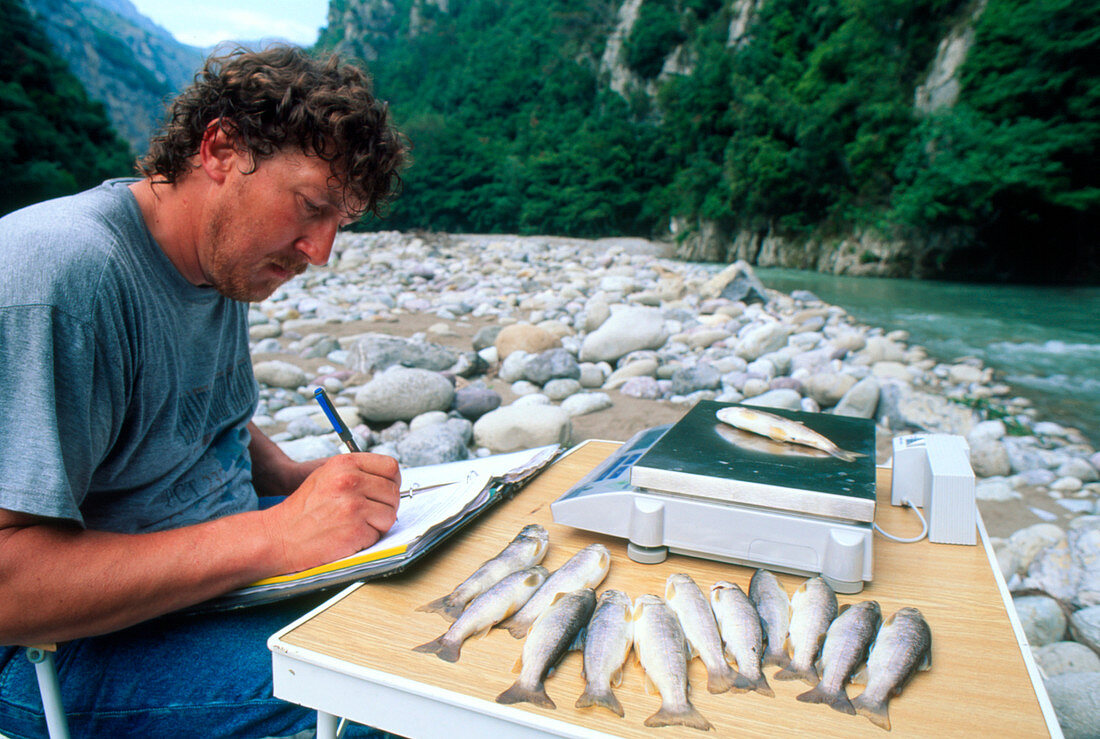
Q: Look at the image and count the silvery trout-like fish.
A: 13